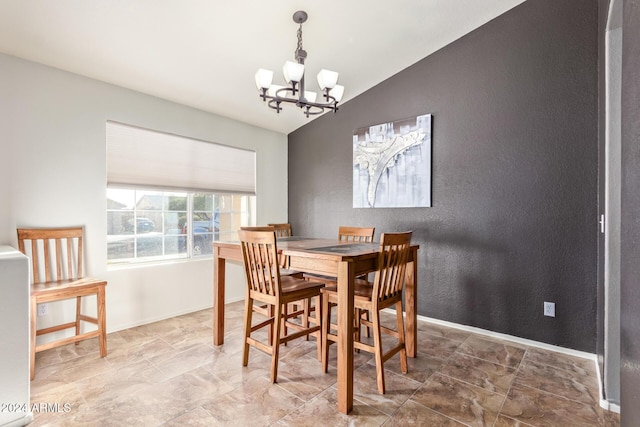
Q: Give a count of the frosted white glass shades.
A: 6